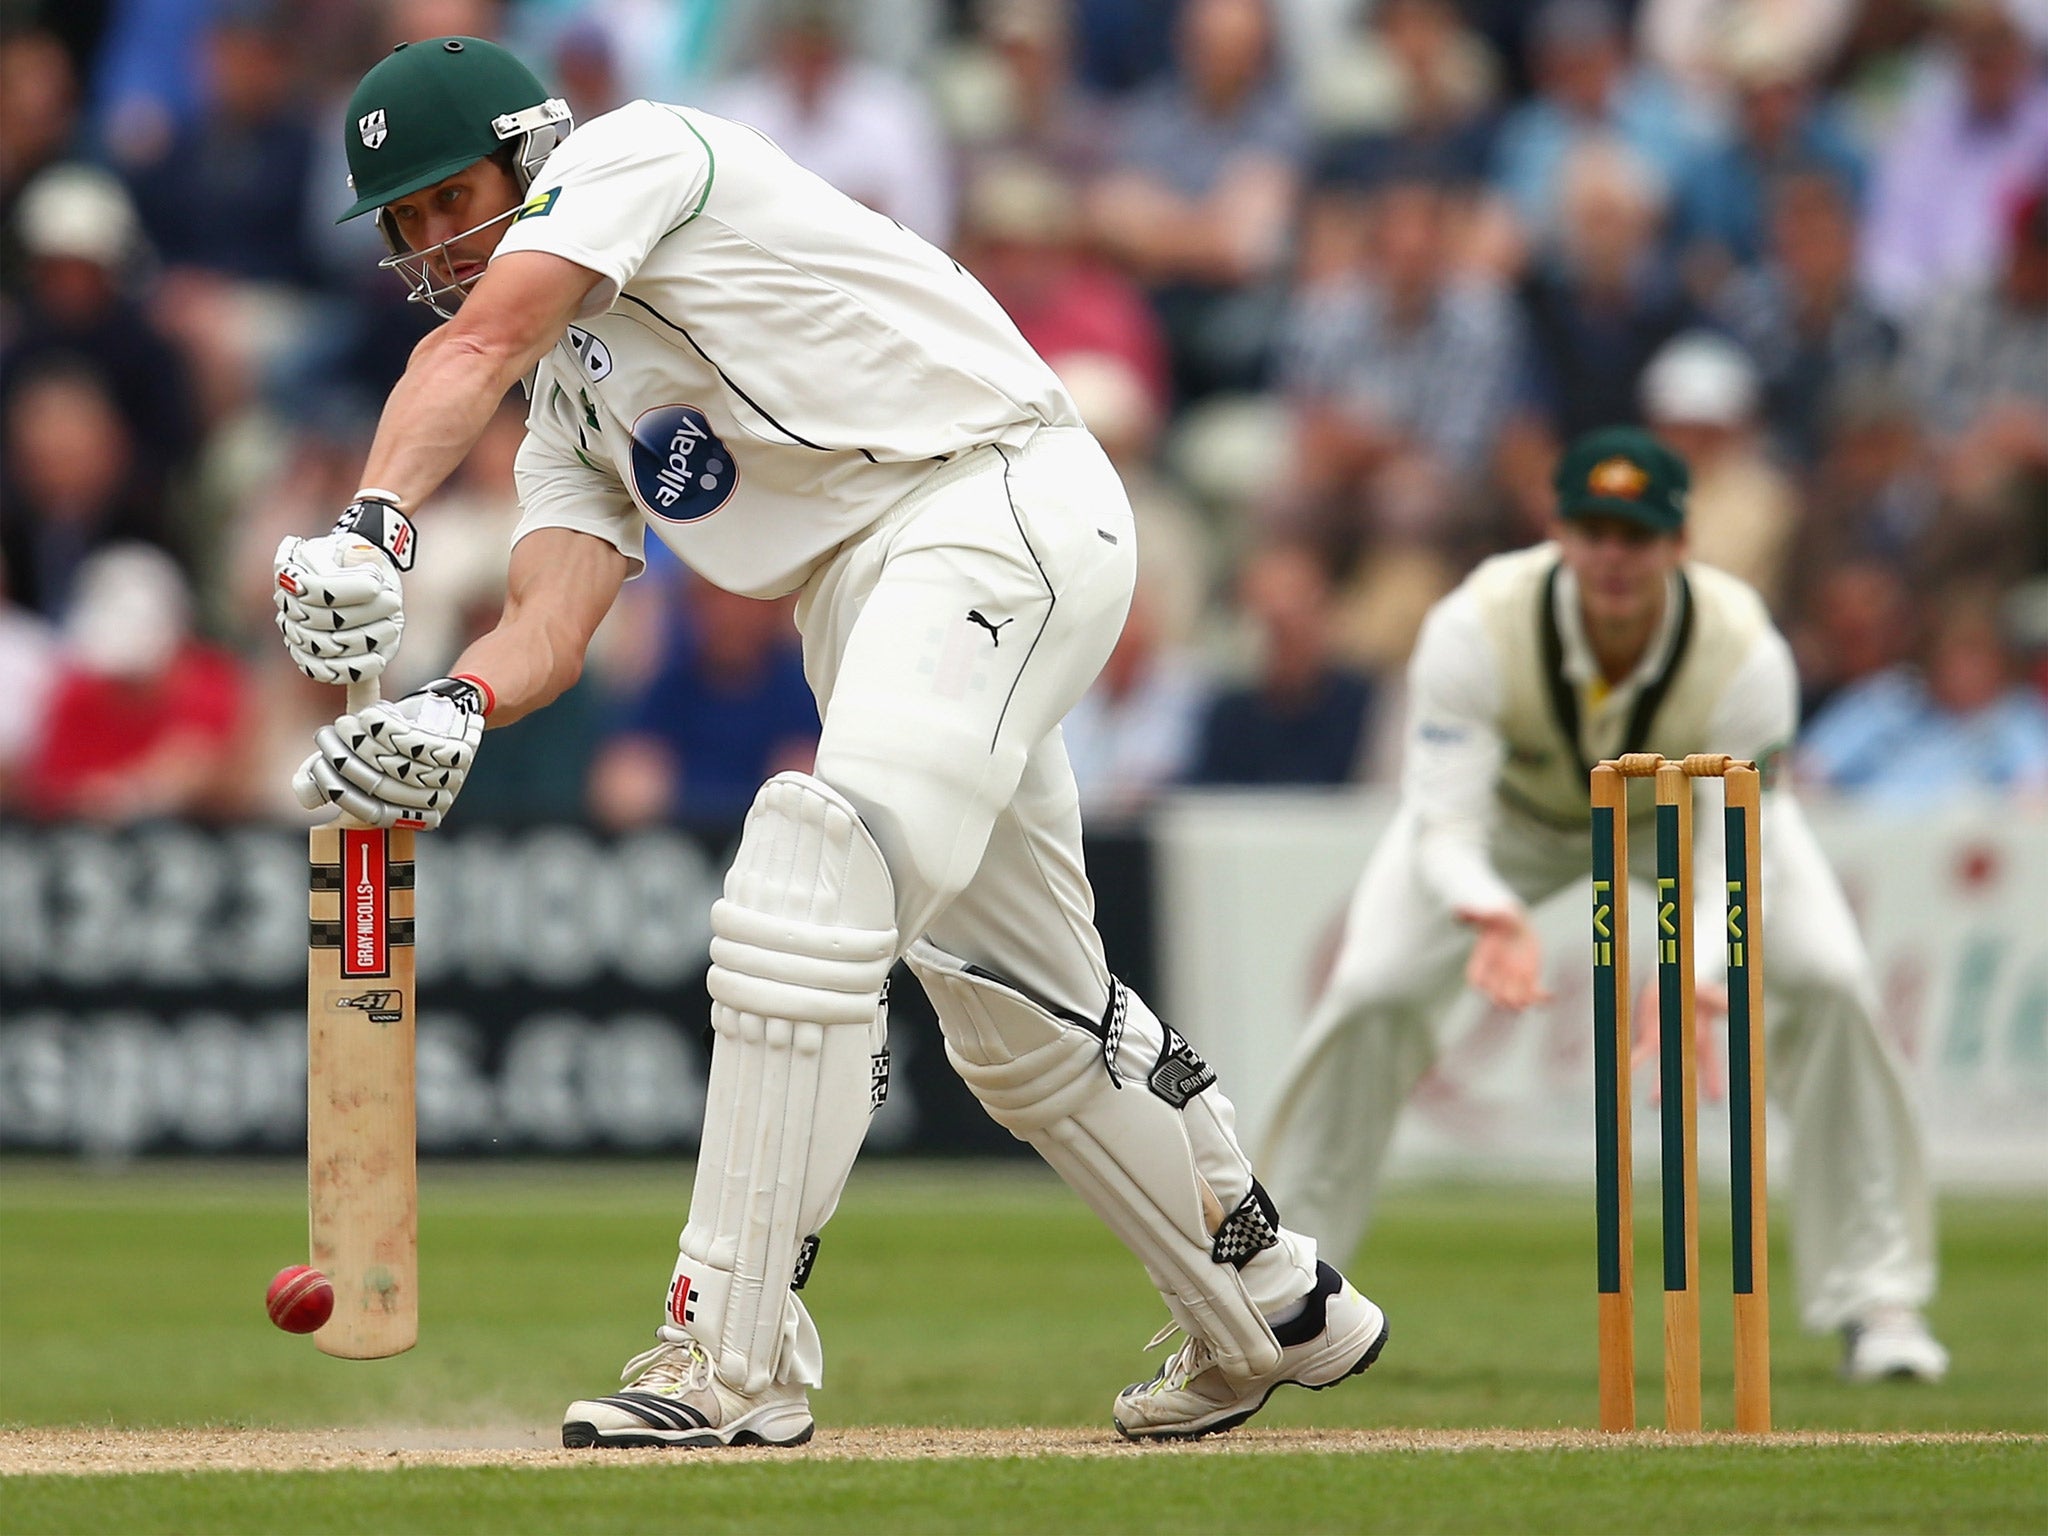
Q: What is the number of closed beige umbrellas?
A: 0